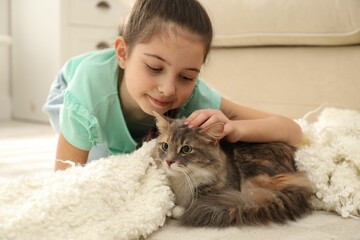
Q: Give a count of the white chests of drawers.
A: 1